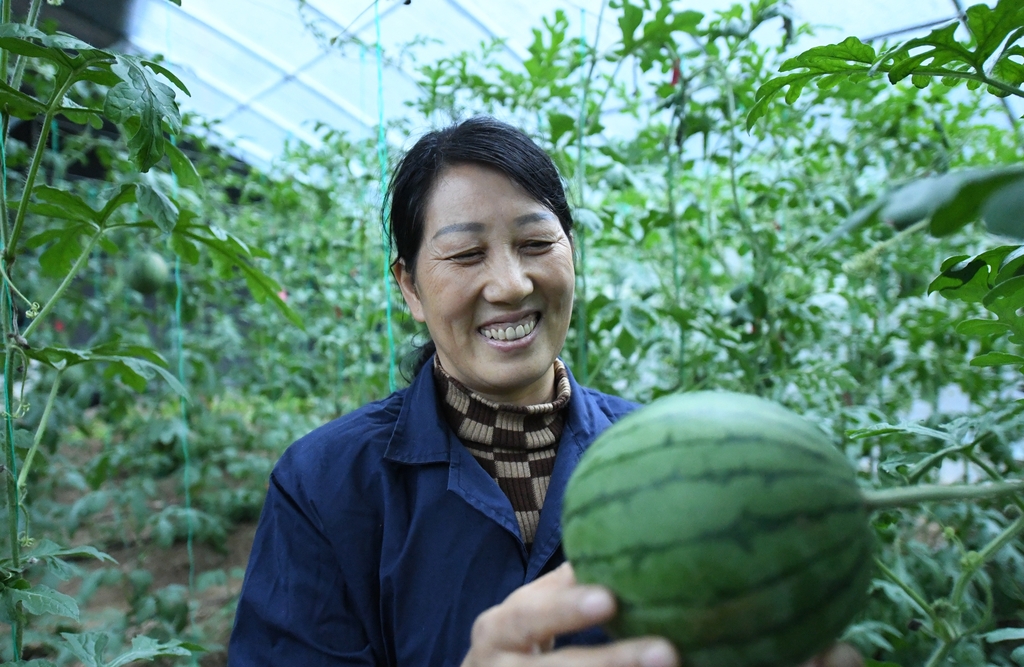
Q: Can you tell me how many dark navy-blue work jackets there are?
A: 1